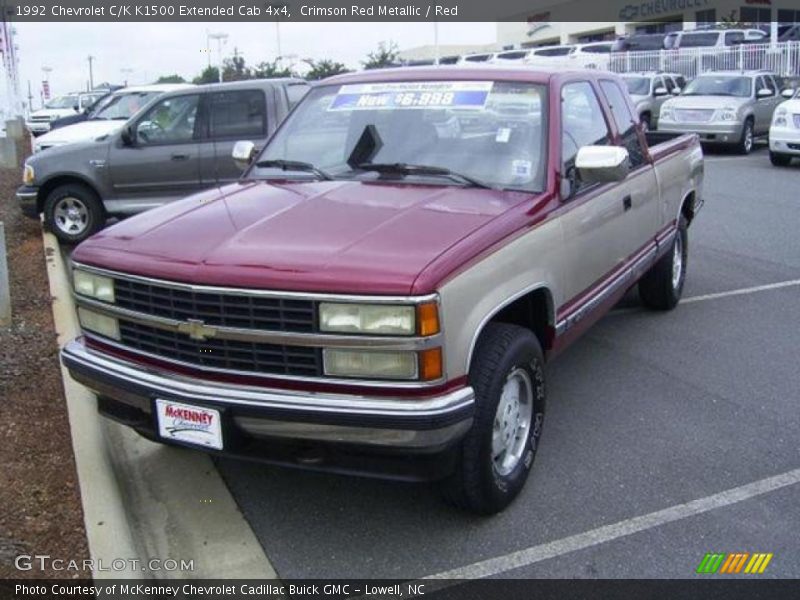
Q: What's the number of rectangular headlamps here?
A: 4